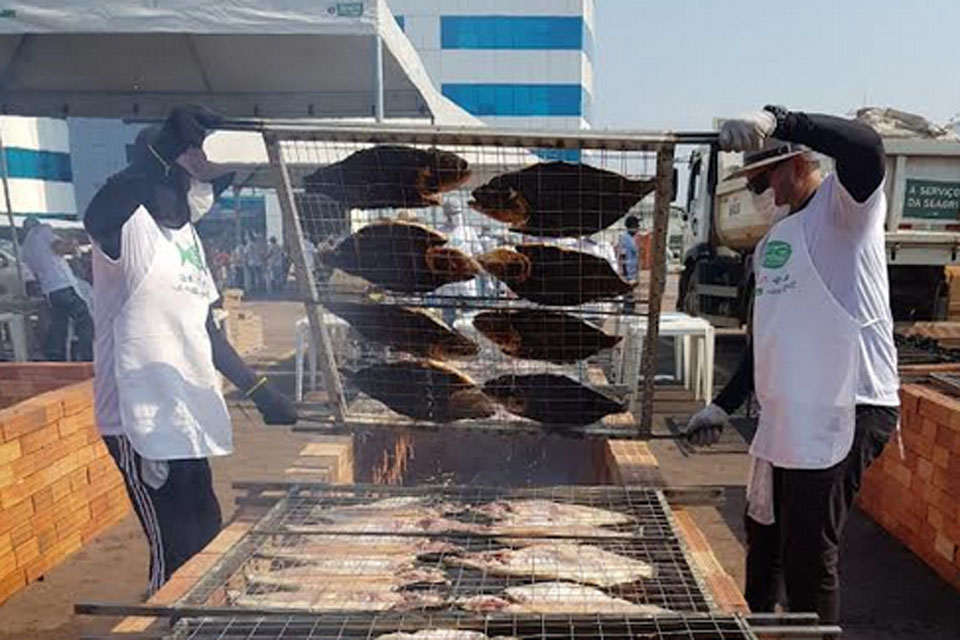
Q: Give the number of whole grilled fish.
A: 8